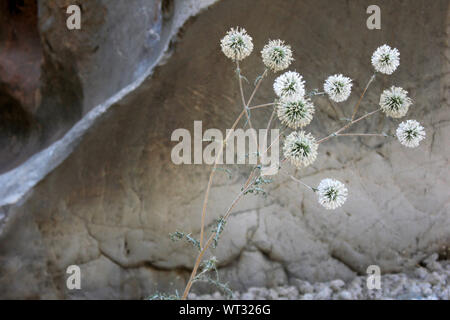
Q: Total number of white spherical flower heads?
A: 10